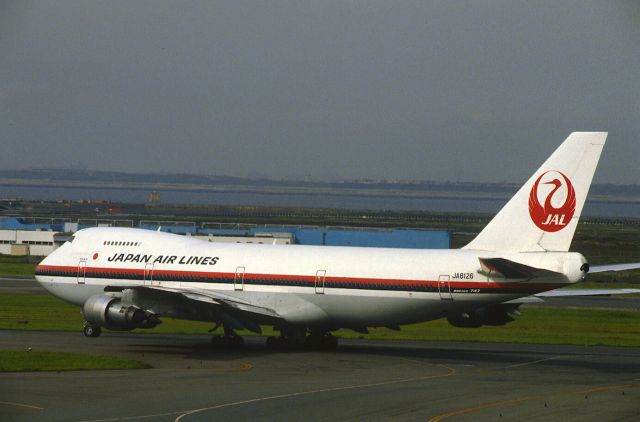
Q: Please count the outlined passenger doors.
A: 5